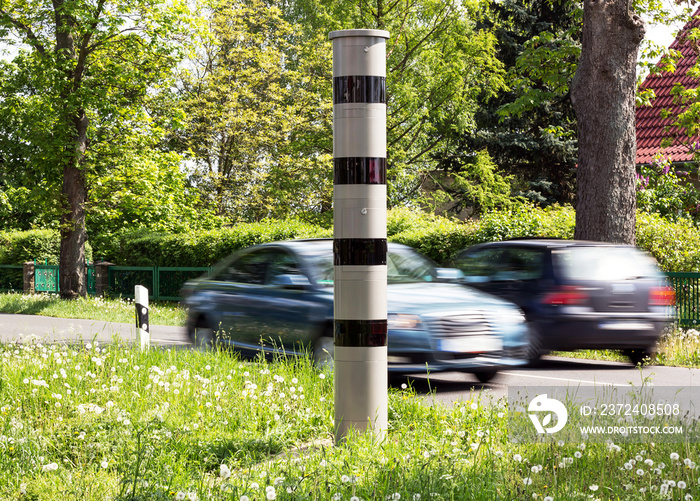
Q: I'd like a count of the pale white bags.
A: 0